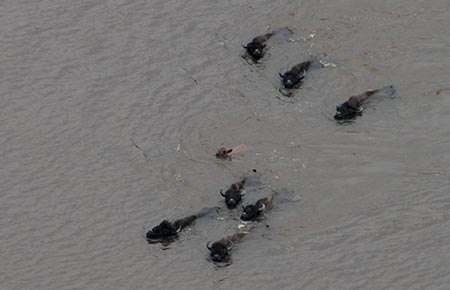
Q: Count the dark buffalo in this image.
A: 7